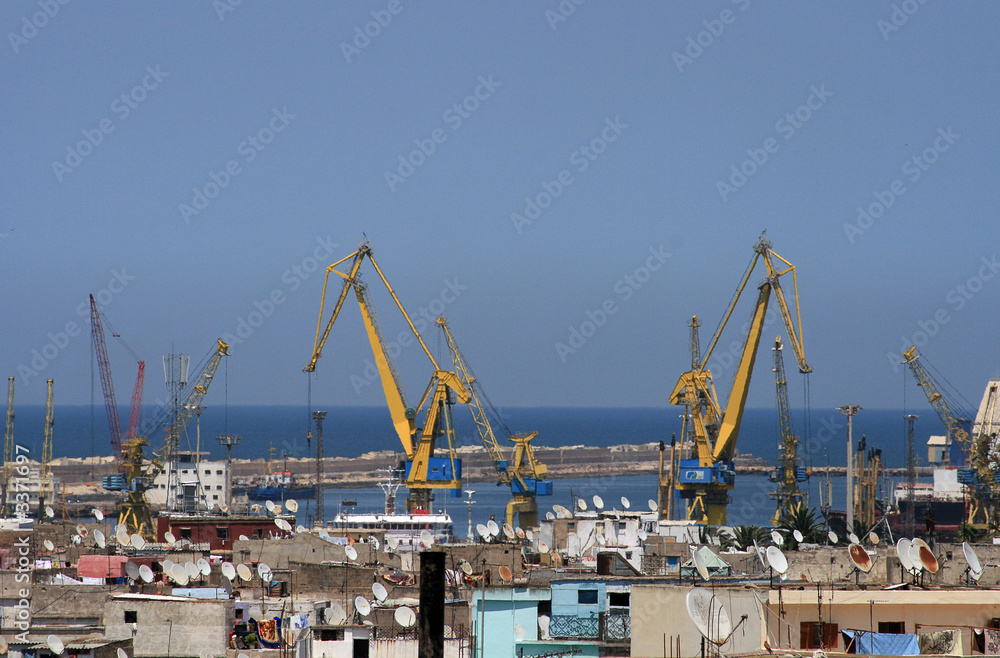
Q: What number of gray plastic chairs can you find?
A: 0